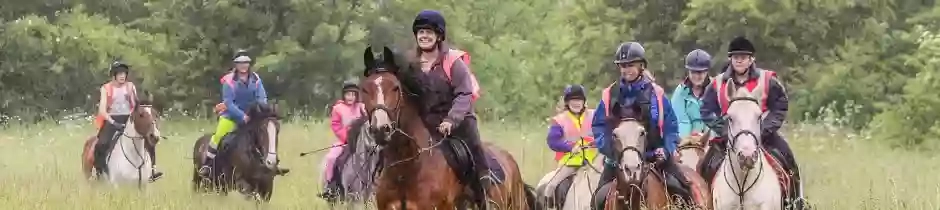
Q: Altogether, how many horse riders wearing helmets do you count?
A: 8